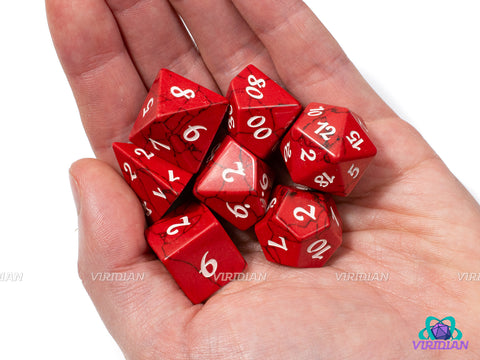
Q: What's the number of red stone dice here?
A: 7